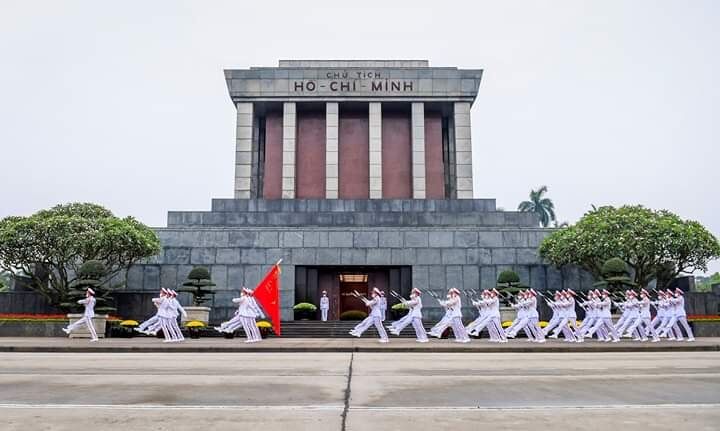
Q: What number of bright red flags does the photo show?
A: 1